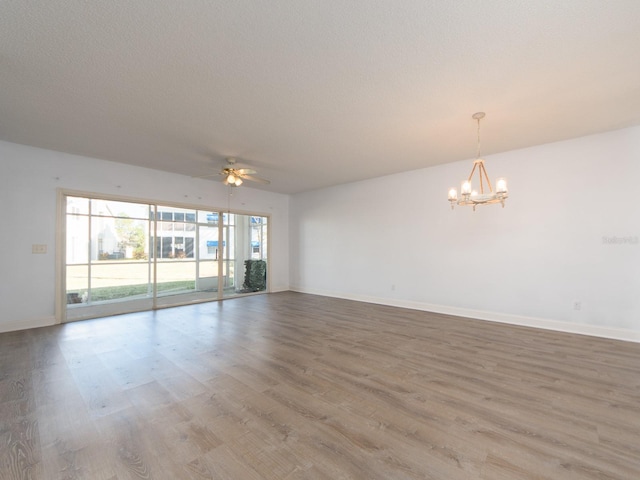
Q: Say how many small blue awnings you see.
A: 4